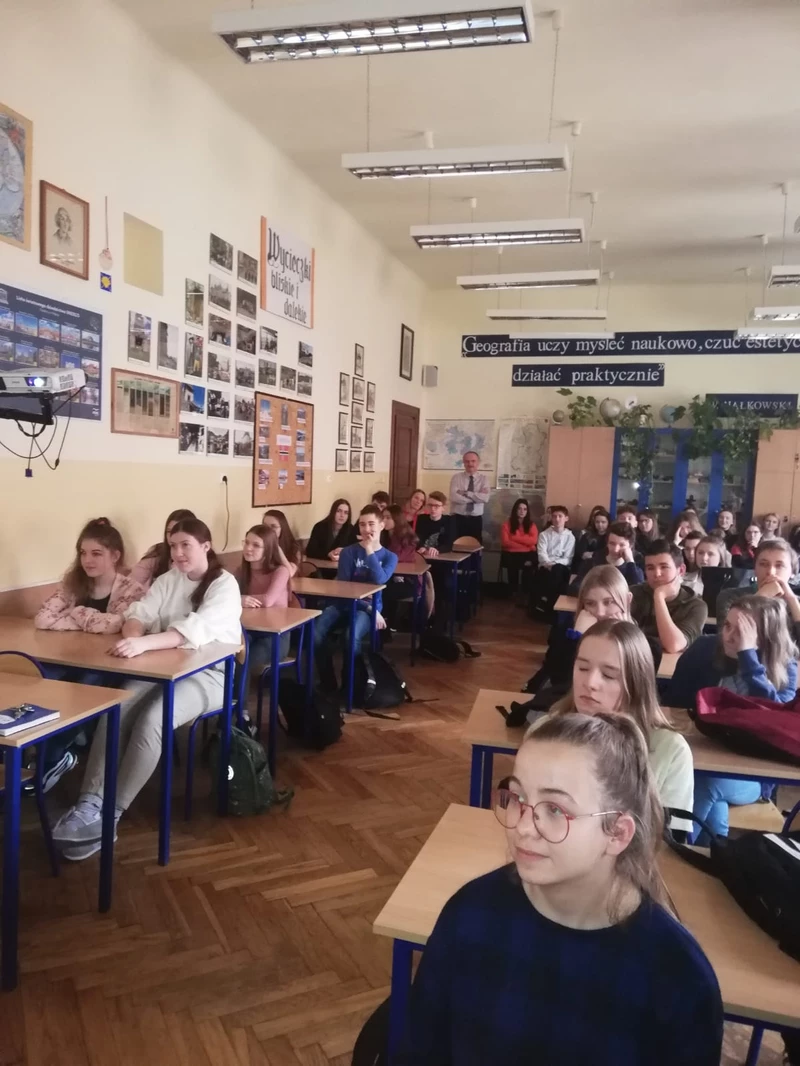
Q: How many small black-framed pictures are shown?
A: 11